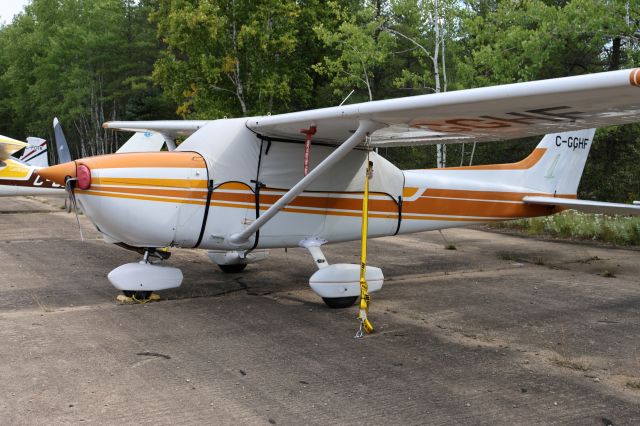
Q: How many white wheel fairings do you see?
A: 3